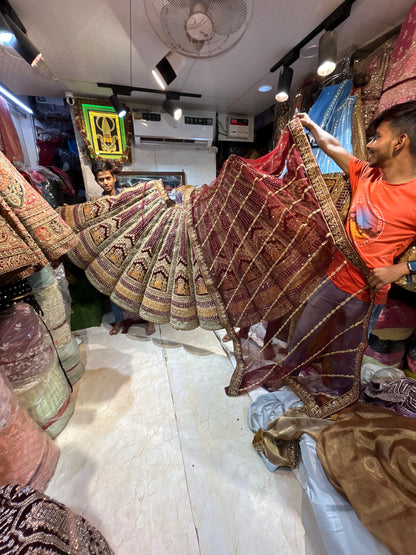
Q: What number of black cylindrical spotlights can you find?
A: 6